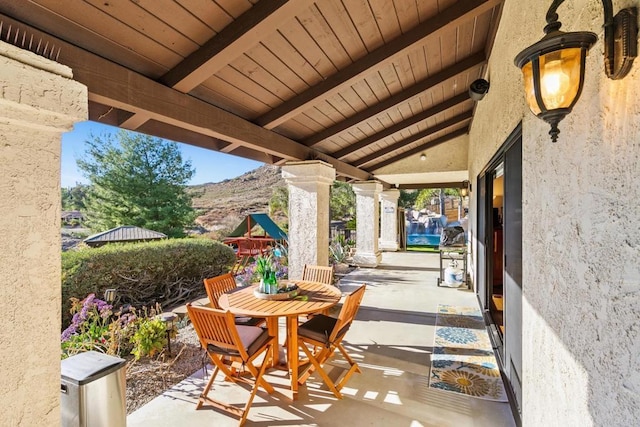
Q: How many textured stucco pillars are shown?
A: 4